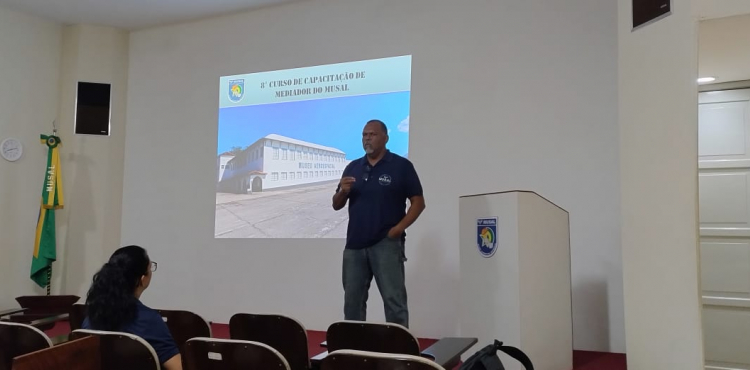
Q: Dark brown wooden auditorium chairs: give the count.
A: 8